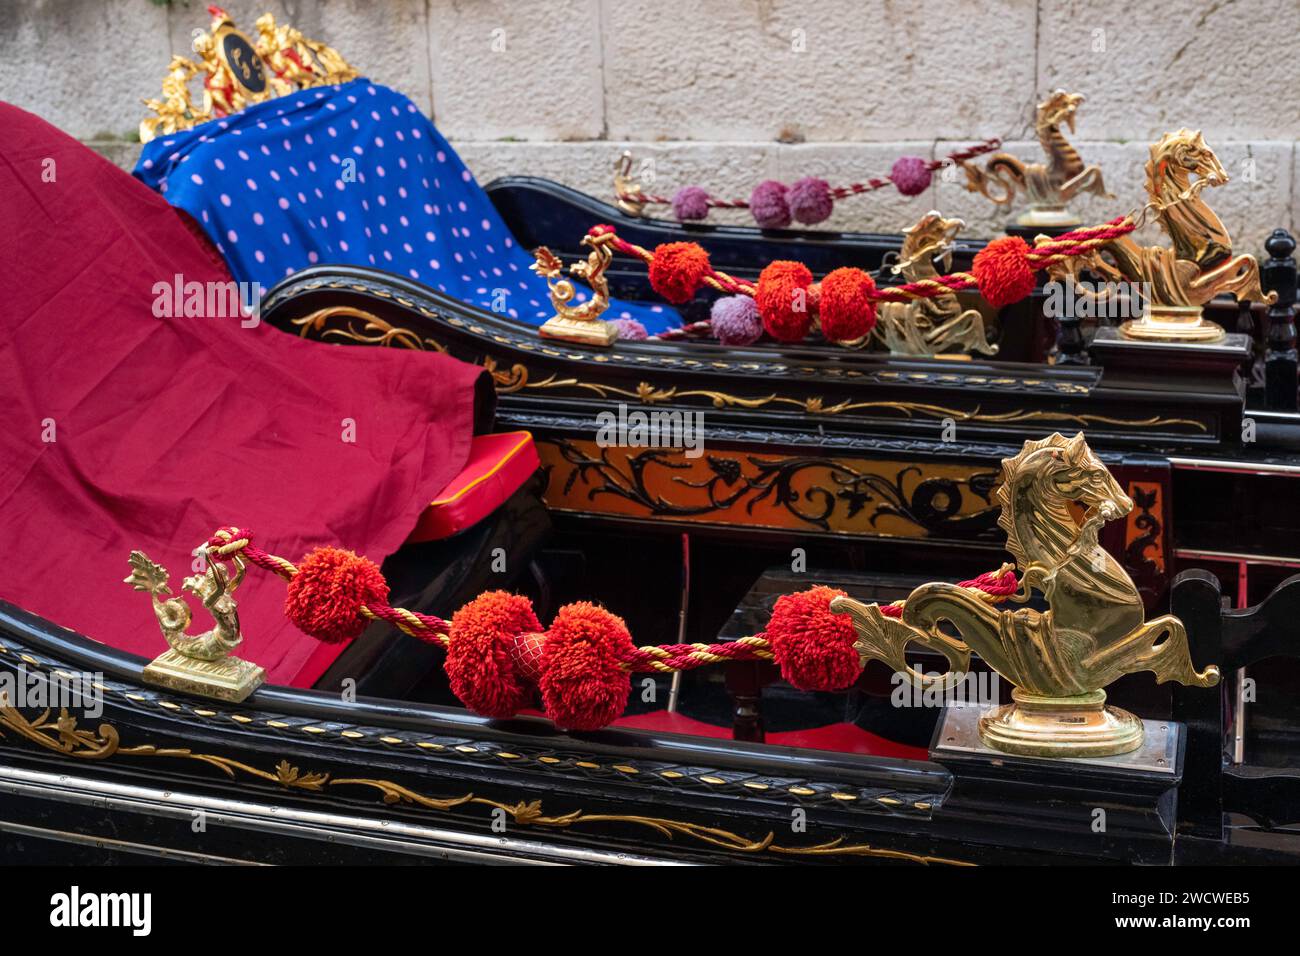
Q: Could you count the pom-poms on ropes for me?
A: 14